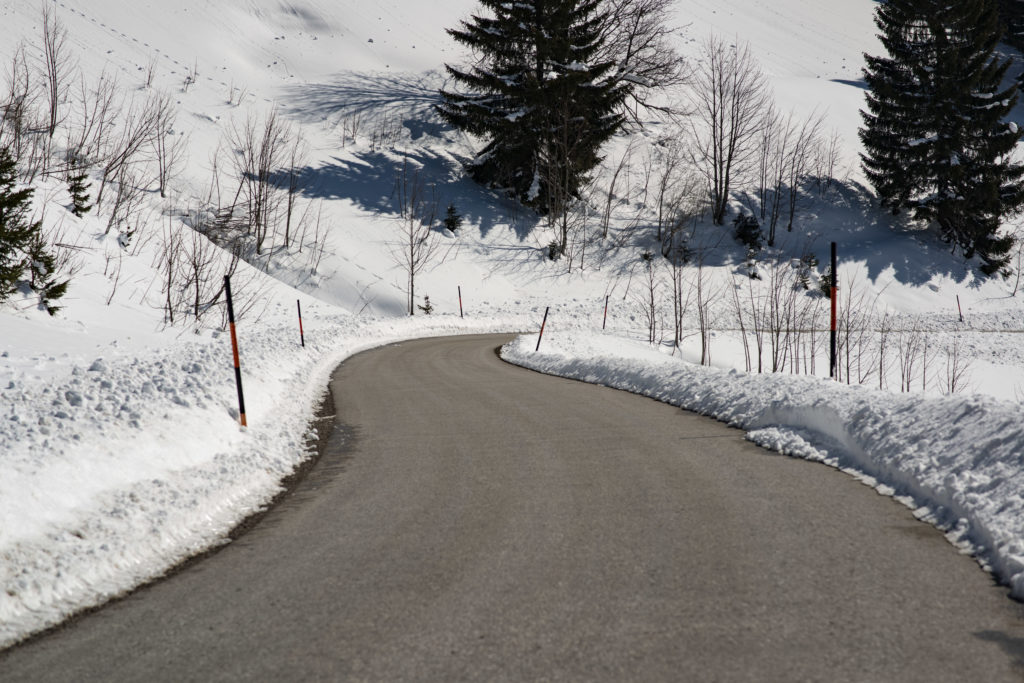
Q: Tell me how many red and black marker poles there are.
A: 7